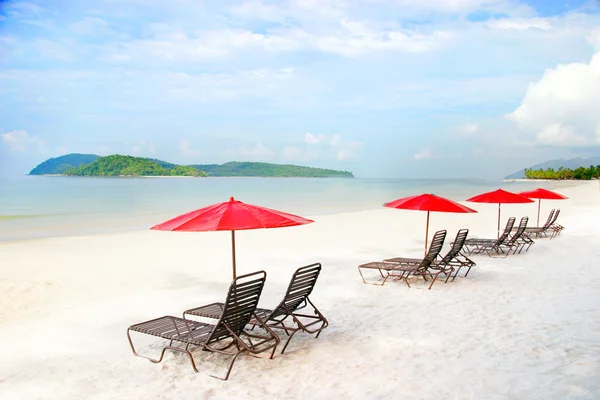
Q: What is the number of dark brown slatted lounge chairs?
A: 8